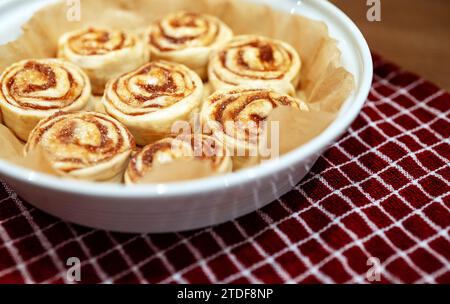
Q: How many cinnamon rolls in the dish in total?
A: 8